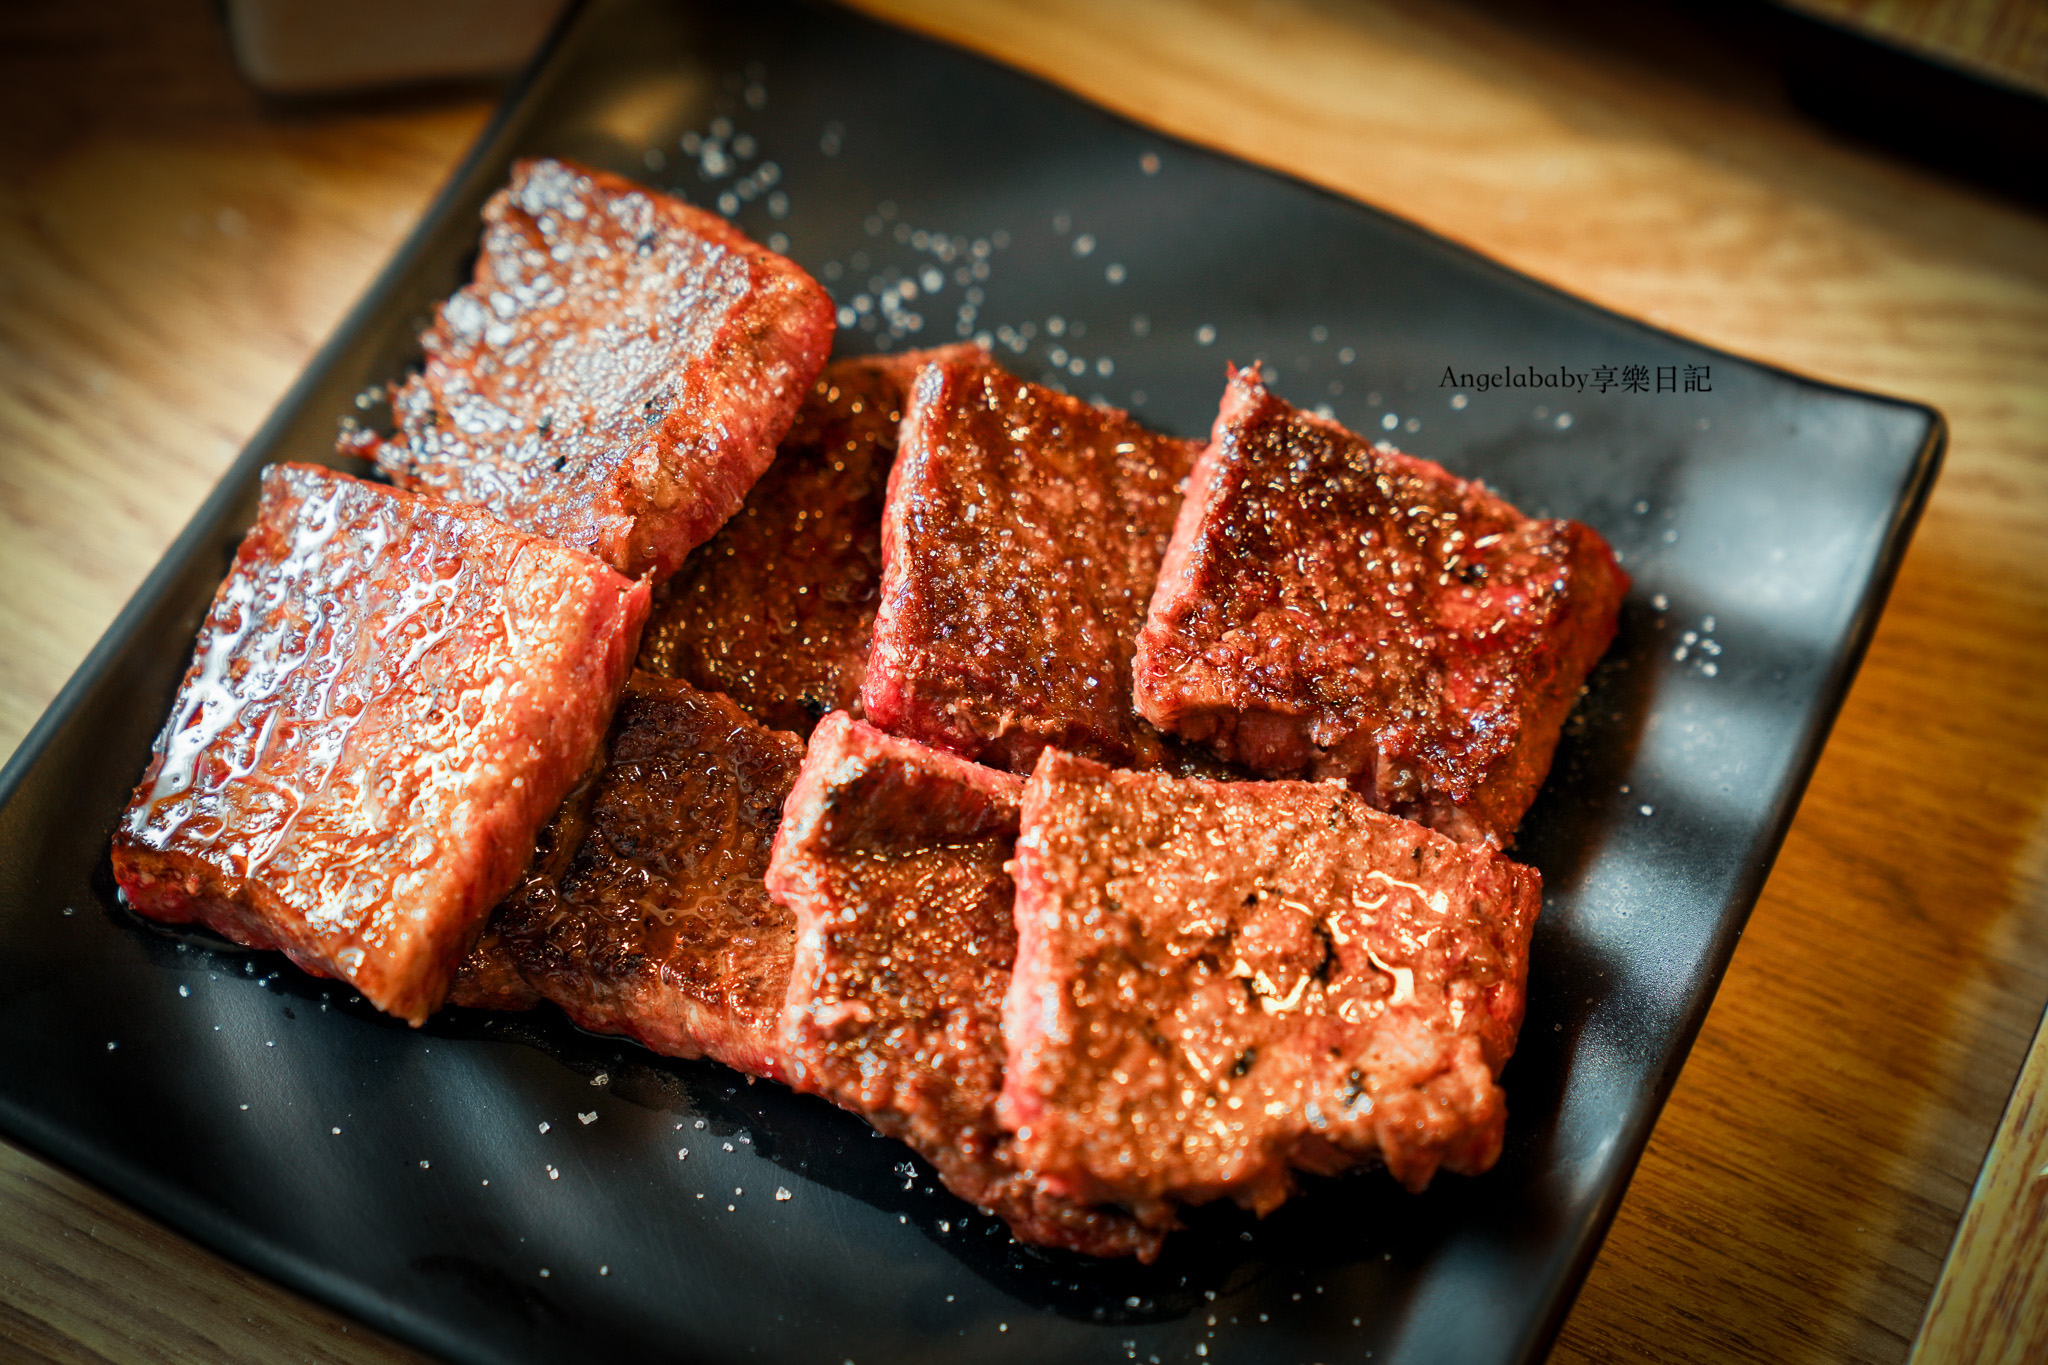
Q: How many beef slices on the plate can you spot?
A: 8